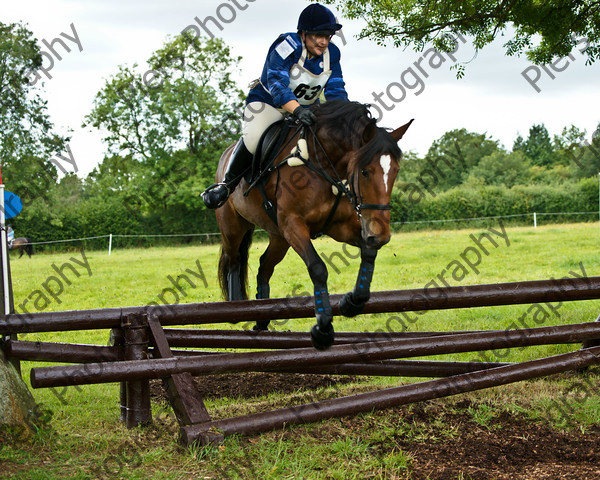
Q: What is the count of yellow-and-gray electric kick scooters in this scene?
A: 0